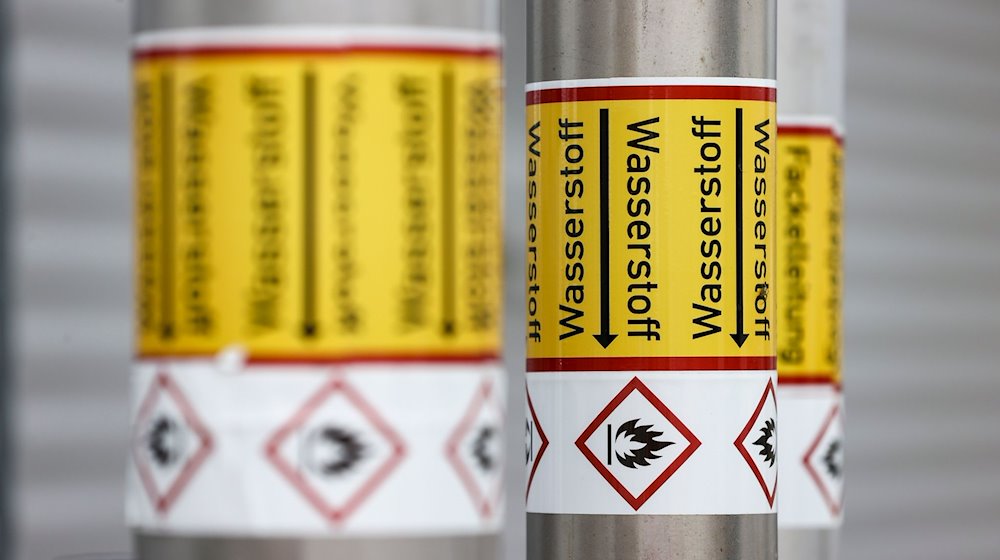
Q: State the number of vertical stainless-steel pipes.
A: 3